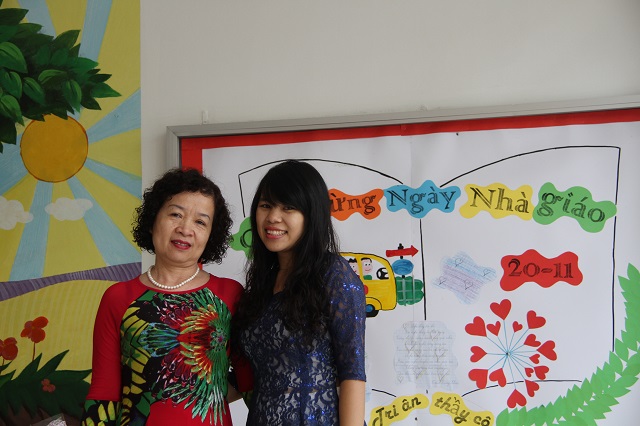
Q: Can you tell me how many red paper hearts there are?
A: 15